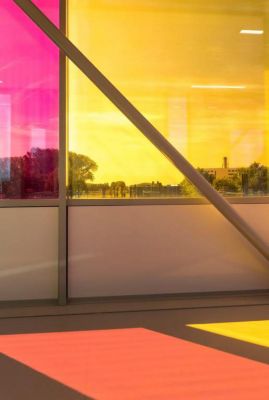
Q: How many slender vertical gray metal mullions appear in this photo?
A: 1